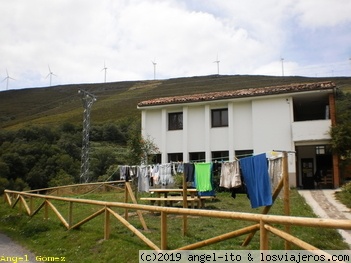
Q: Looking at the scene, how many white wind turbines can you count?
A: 6